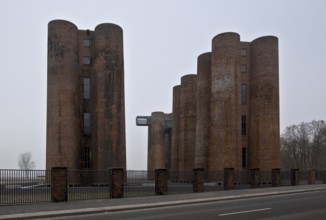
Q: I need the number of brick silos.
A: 8